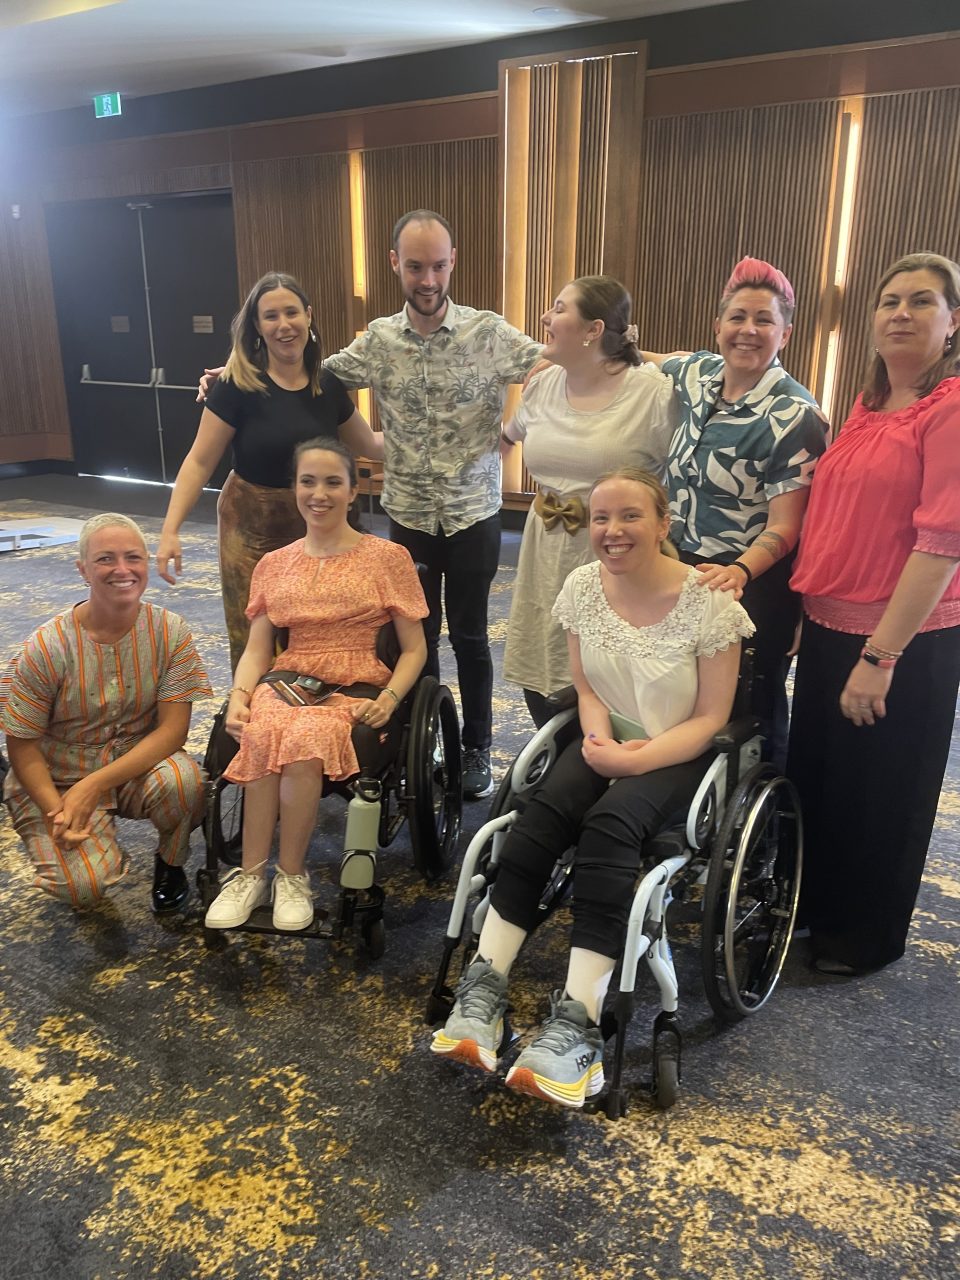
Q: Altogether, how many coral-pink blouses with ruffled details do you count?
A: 1